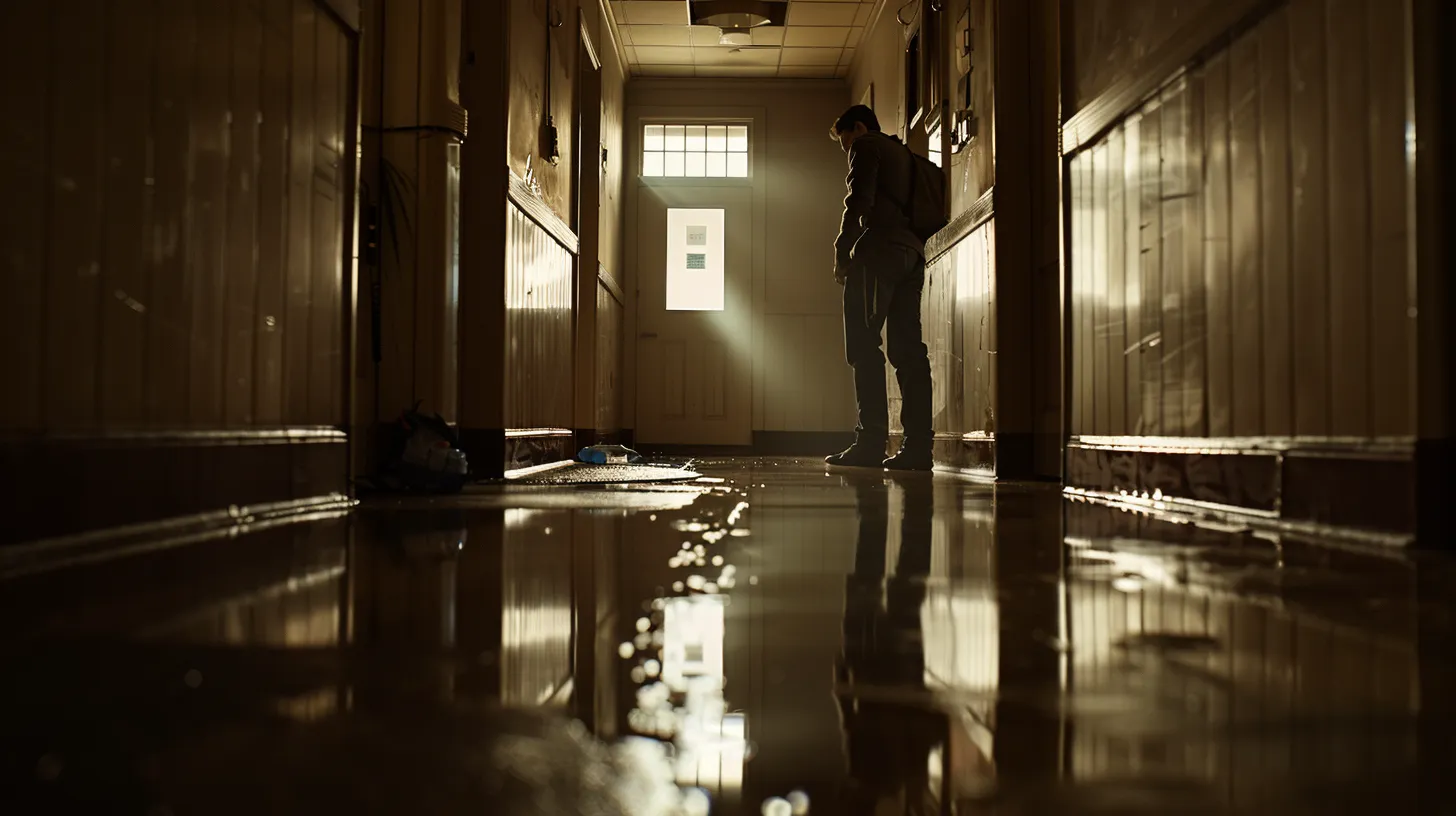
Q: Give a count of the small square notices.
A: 2